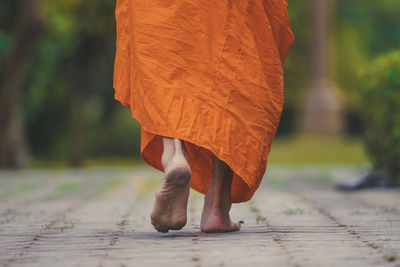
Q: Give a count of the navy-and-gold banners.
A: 0